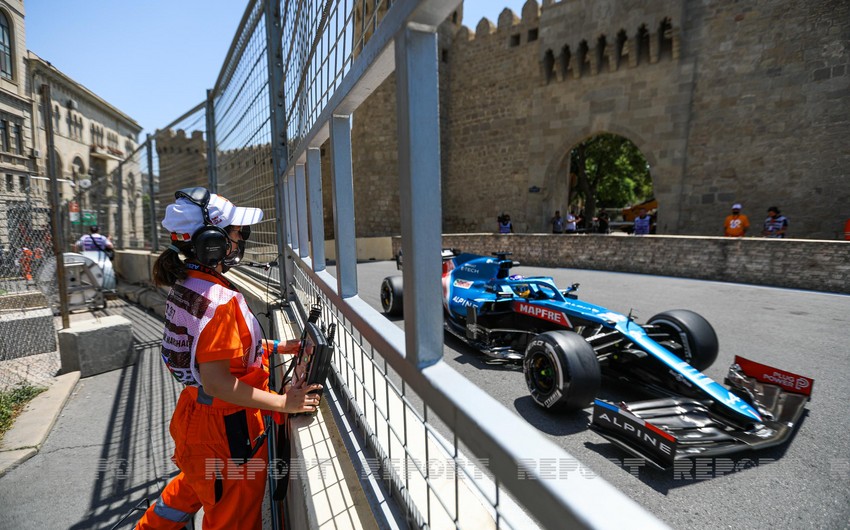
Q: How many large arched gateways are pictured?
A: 1